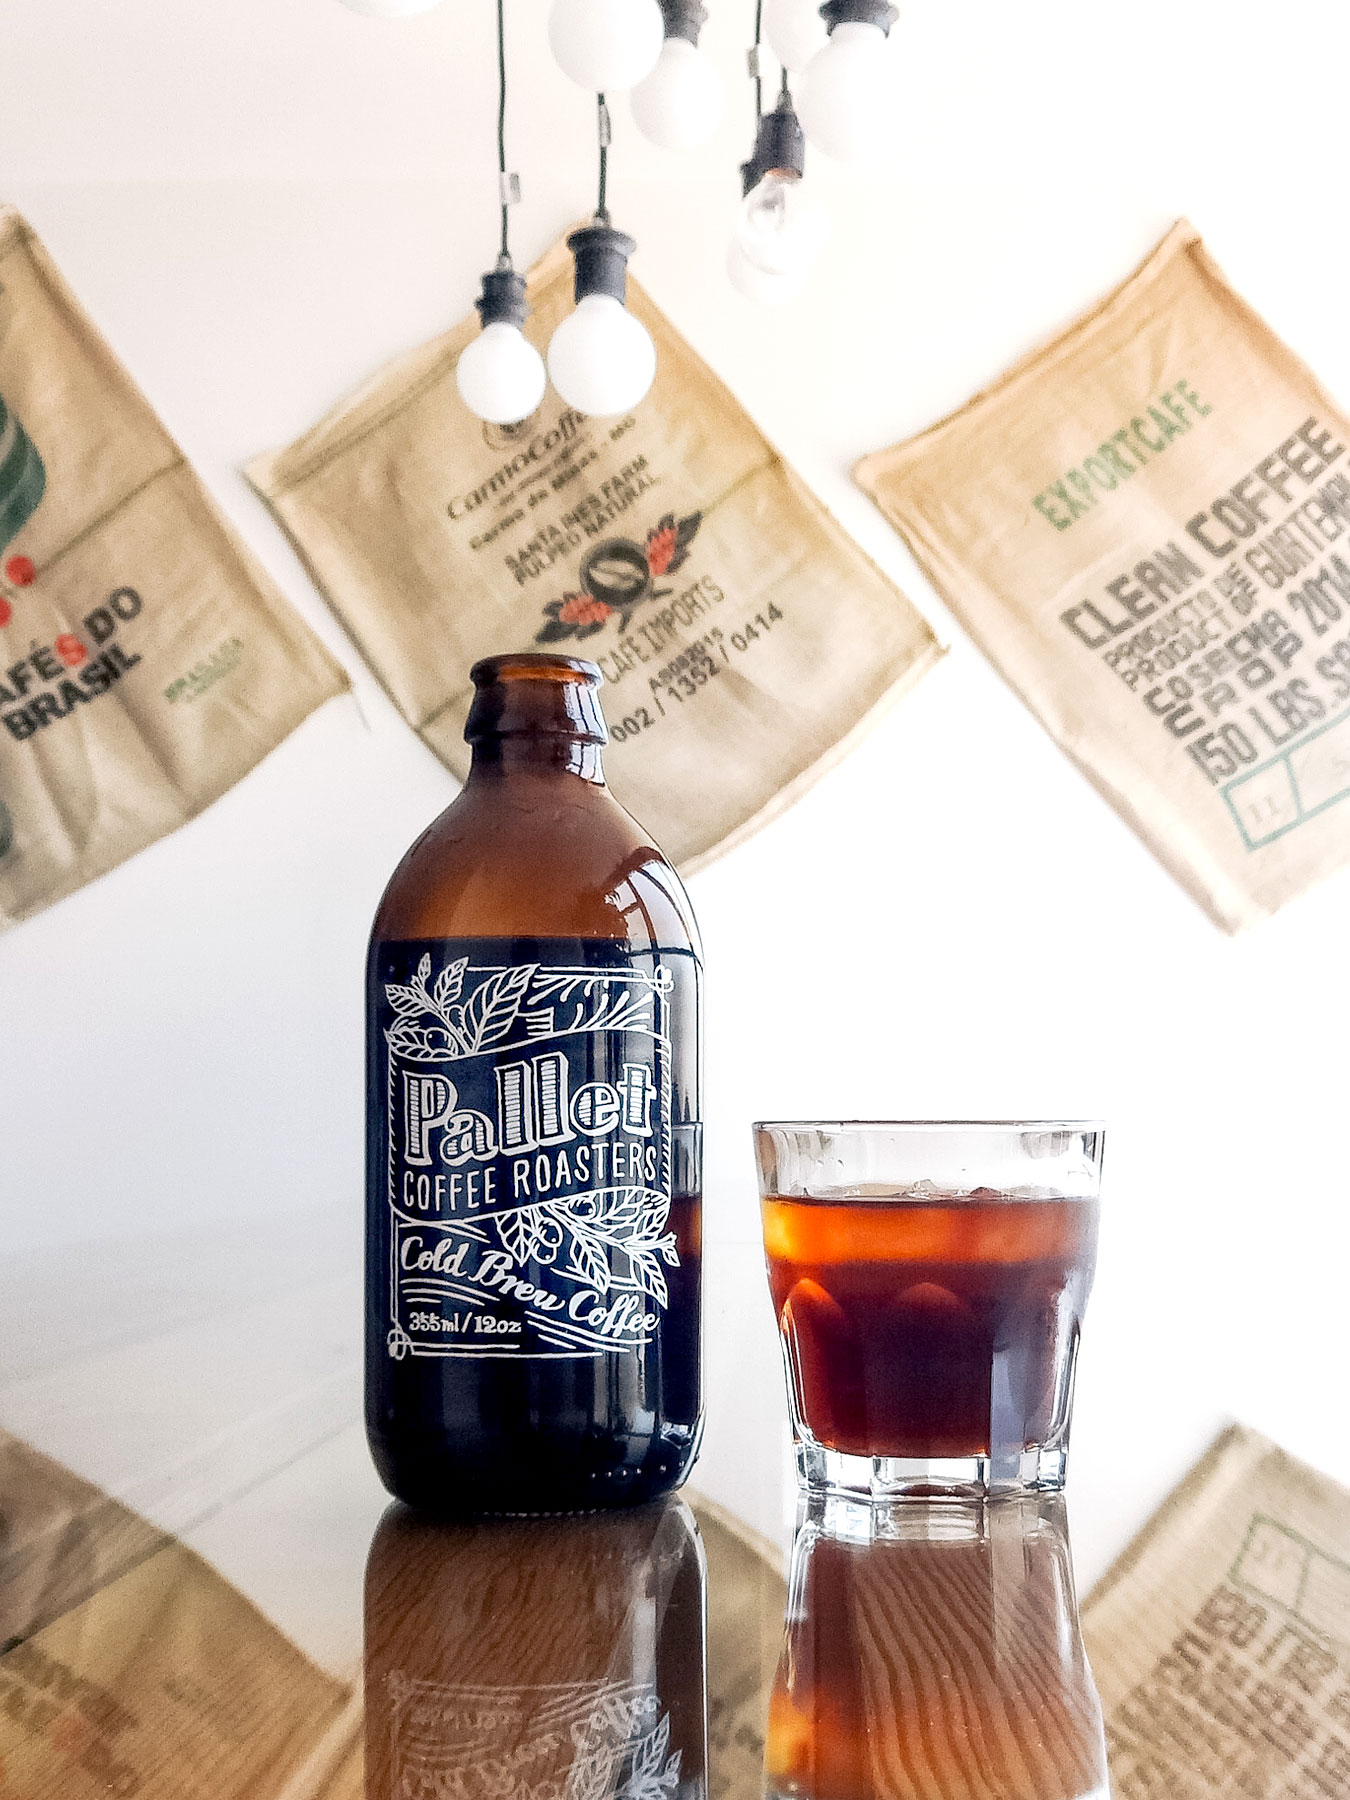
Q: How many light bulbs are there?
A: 9